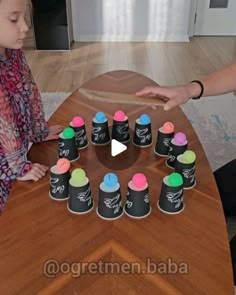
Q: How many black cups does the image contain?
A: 13